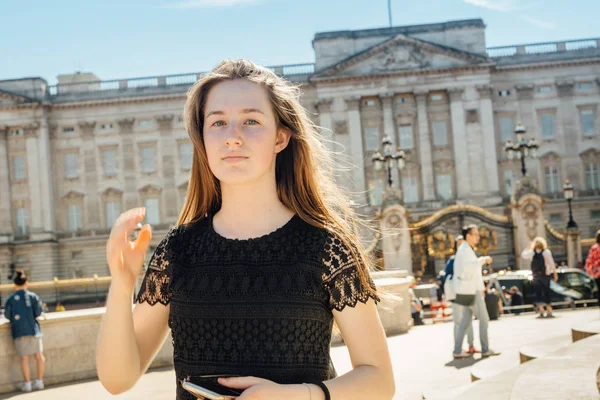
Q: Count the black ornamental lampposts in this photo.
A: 3